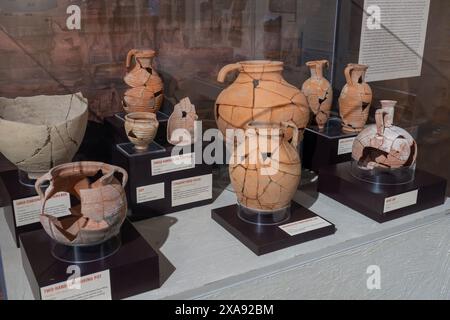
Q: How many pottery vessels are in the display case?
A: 10